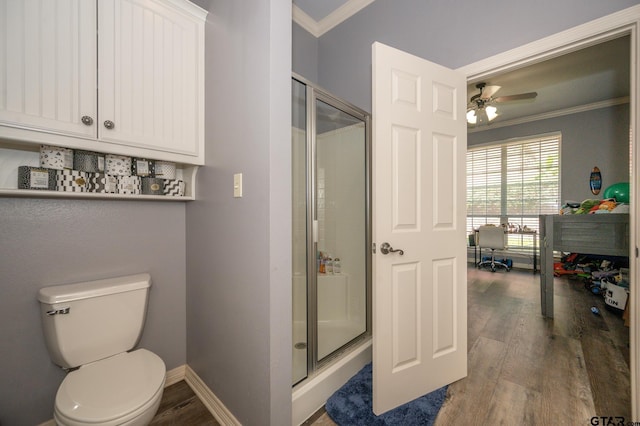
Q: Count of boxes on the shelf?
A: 11